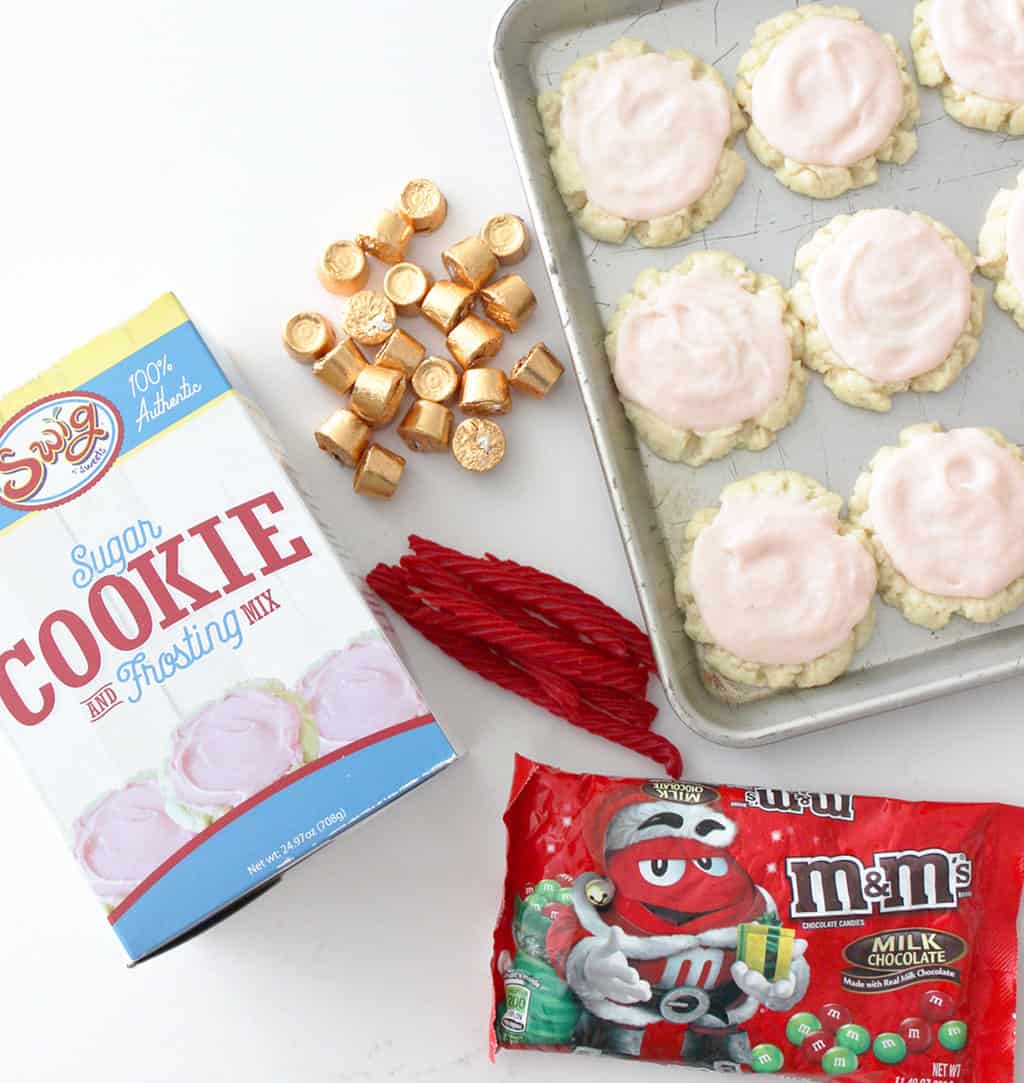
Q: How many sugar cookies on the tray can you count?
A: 8